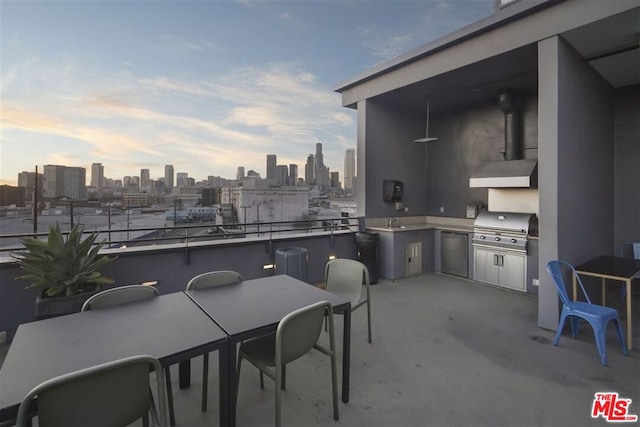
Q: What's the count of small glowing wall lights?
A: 3